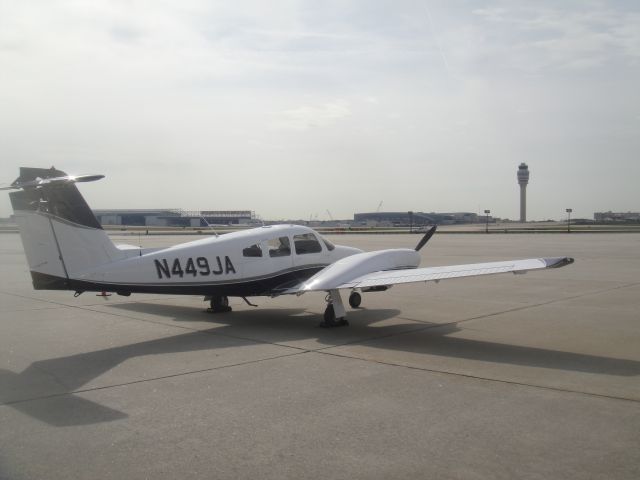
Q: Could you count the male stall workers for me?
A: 0